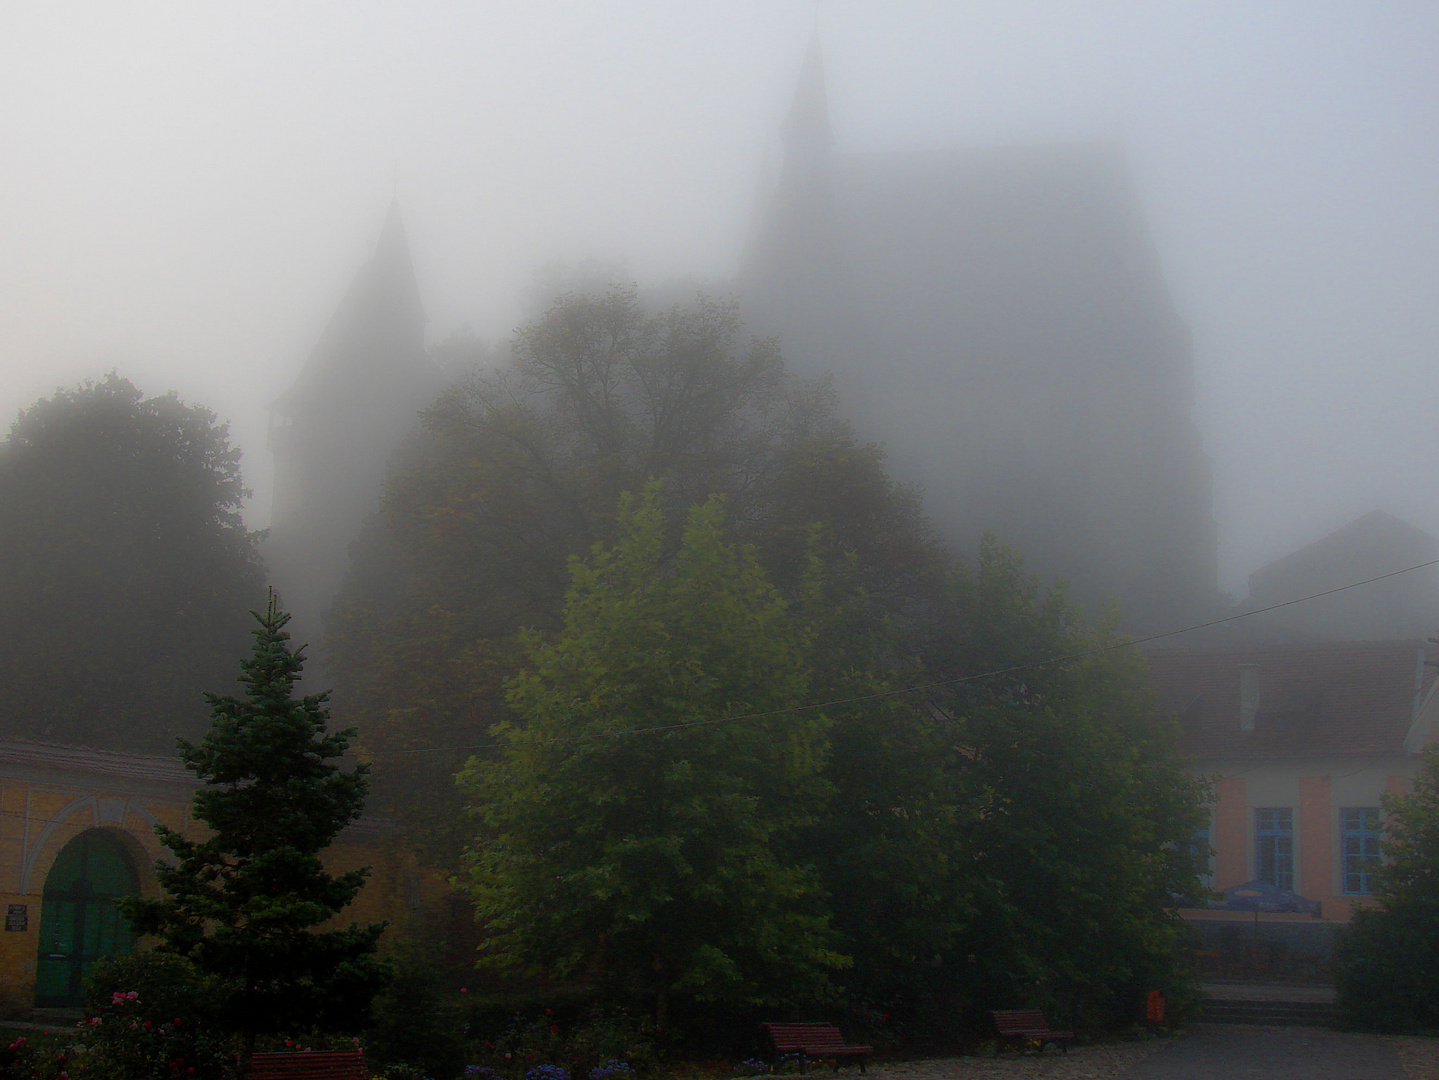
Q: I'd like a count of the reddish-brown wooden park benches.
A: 3